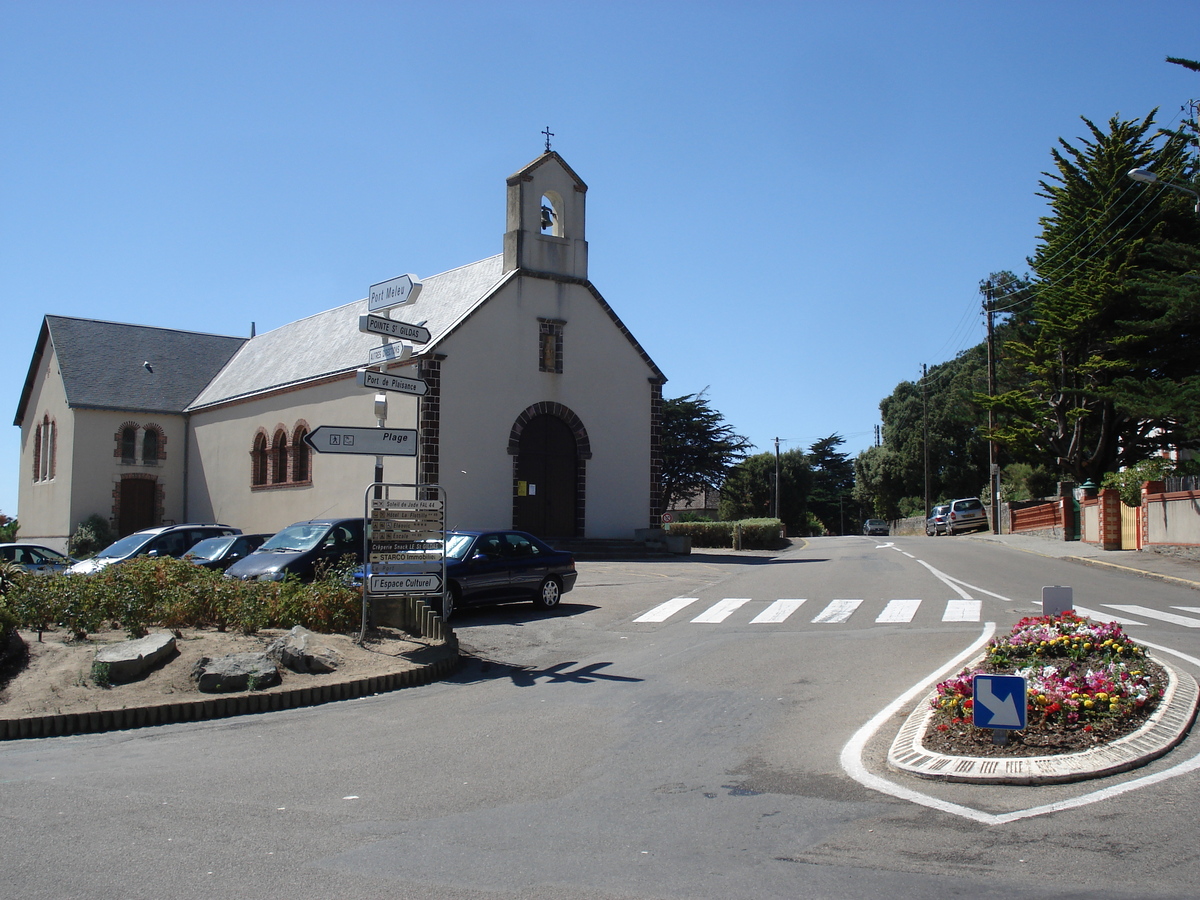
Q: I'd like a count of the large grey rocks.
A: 3